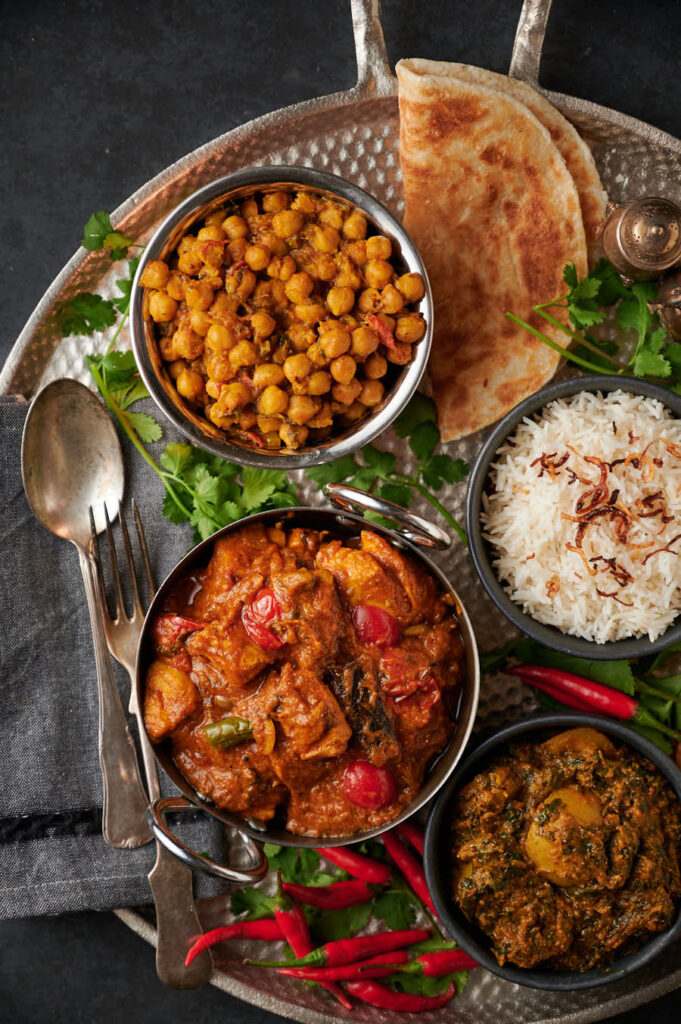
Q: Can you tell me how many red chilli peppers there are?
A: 12